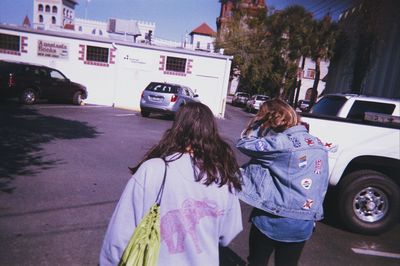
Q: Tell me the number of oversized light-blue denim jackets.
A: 1